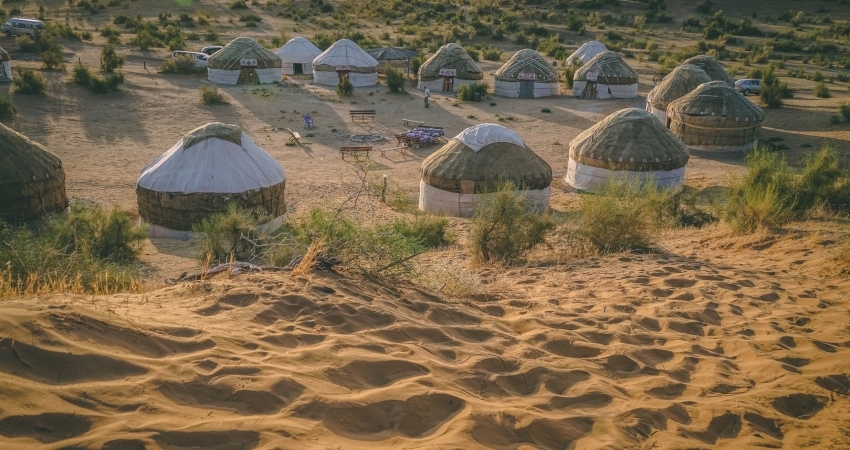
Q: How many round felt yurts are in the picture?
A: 15